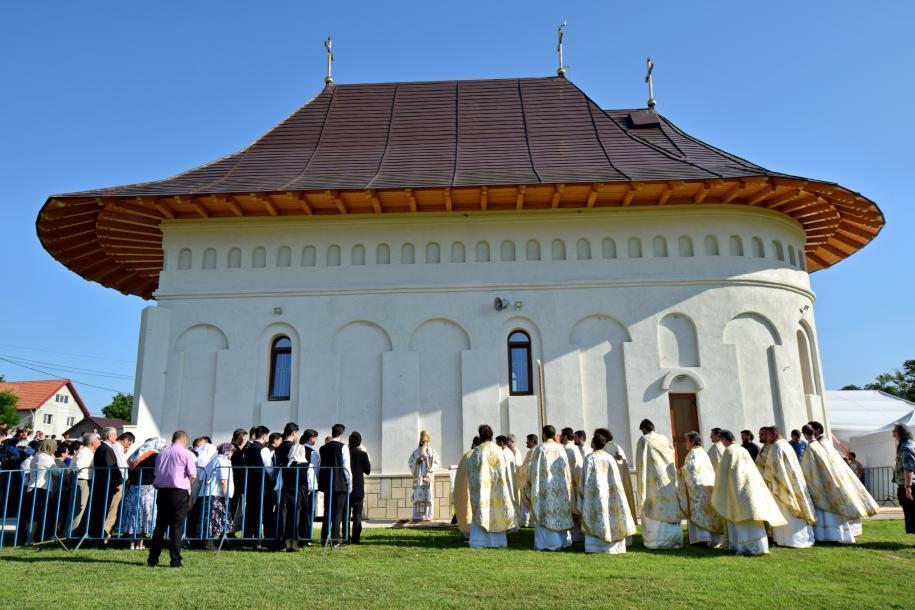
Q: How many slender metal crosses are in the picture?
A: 3